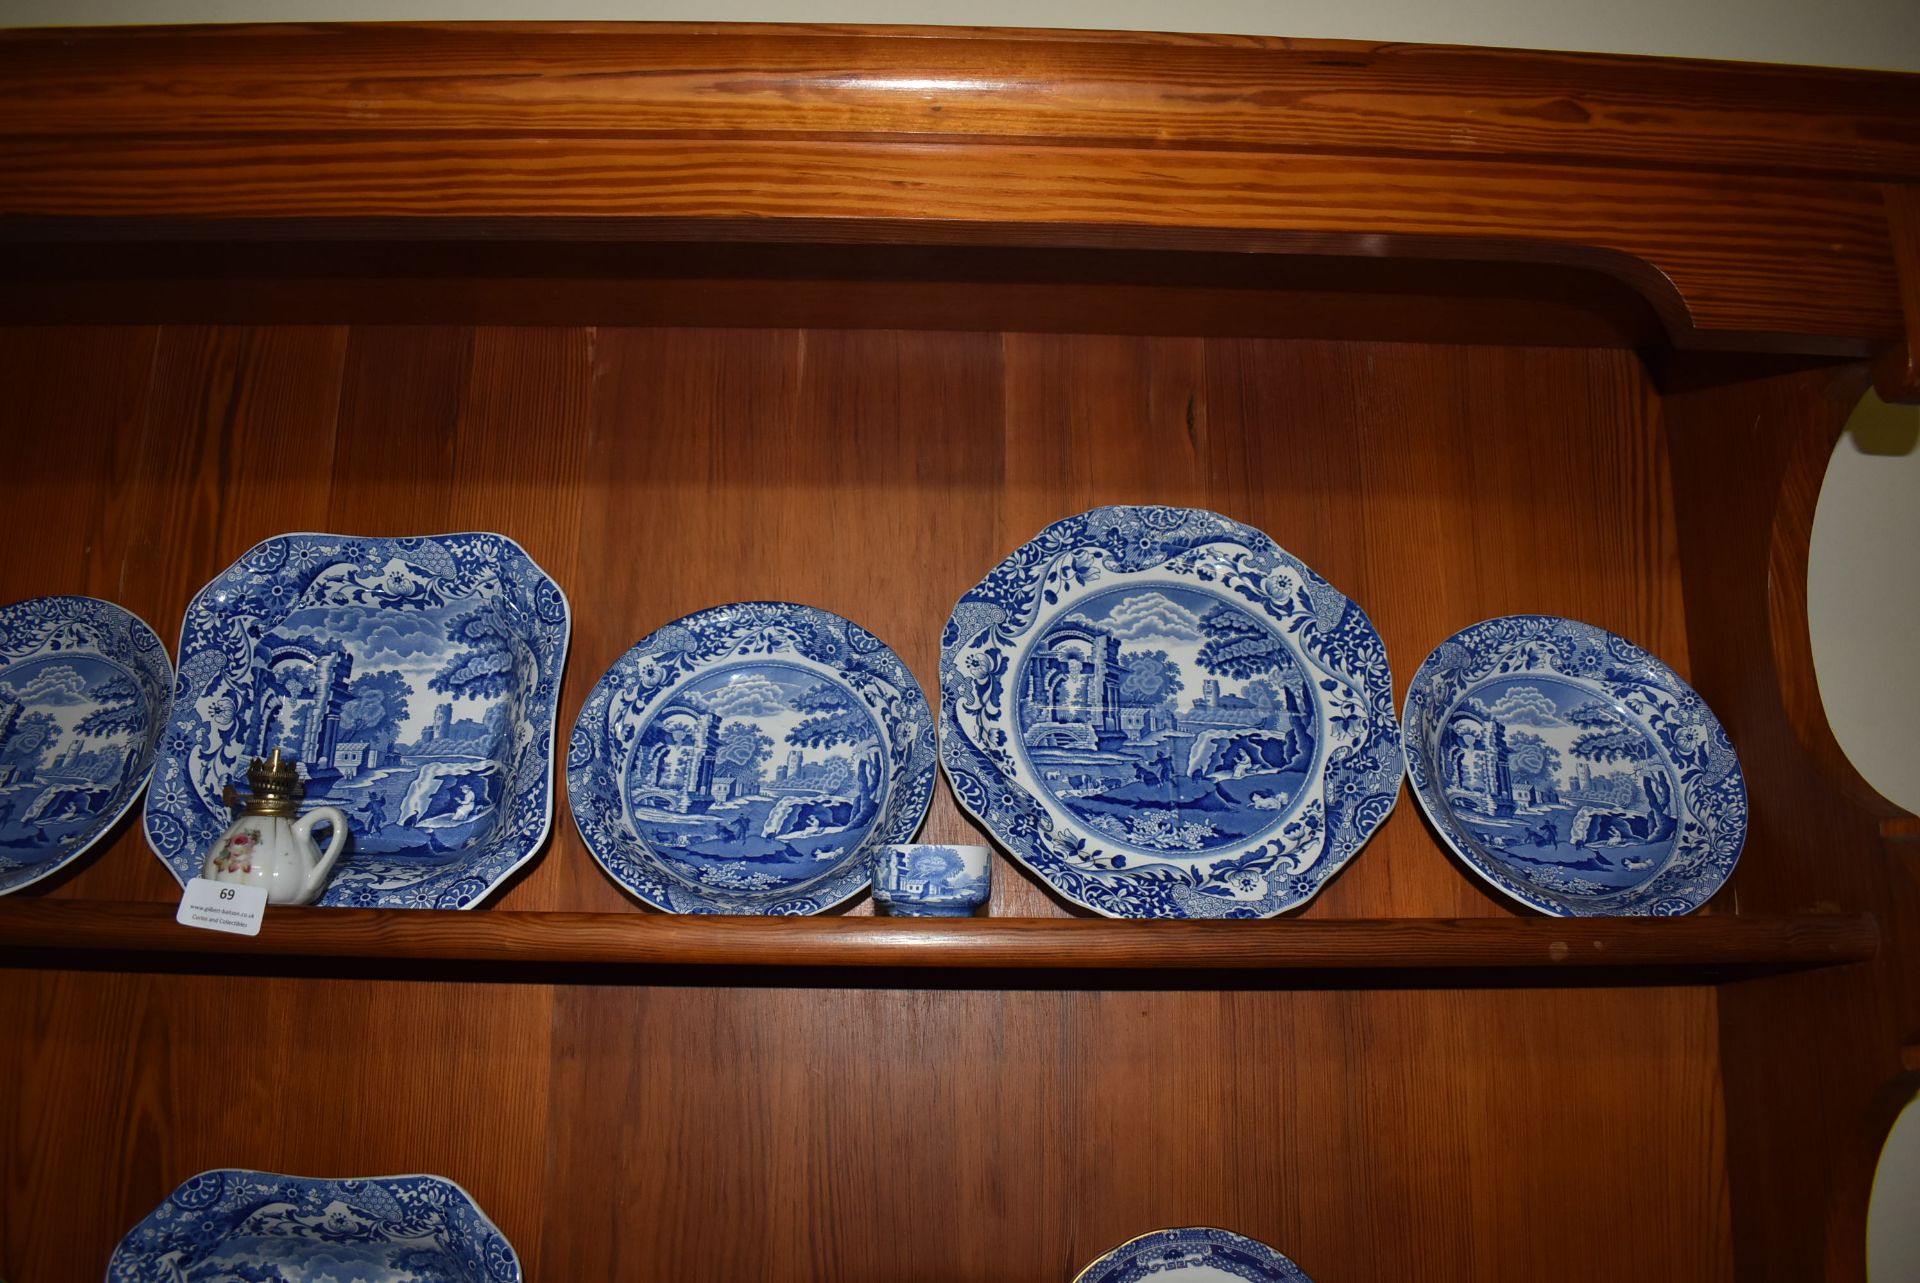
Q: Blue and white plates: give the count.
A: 7